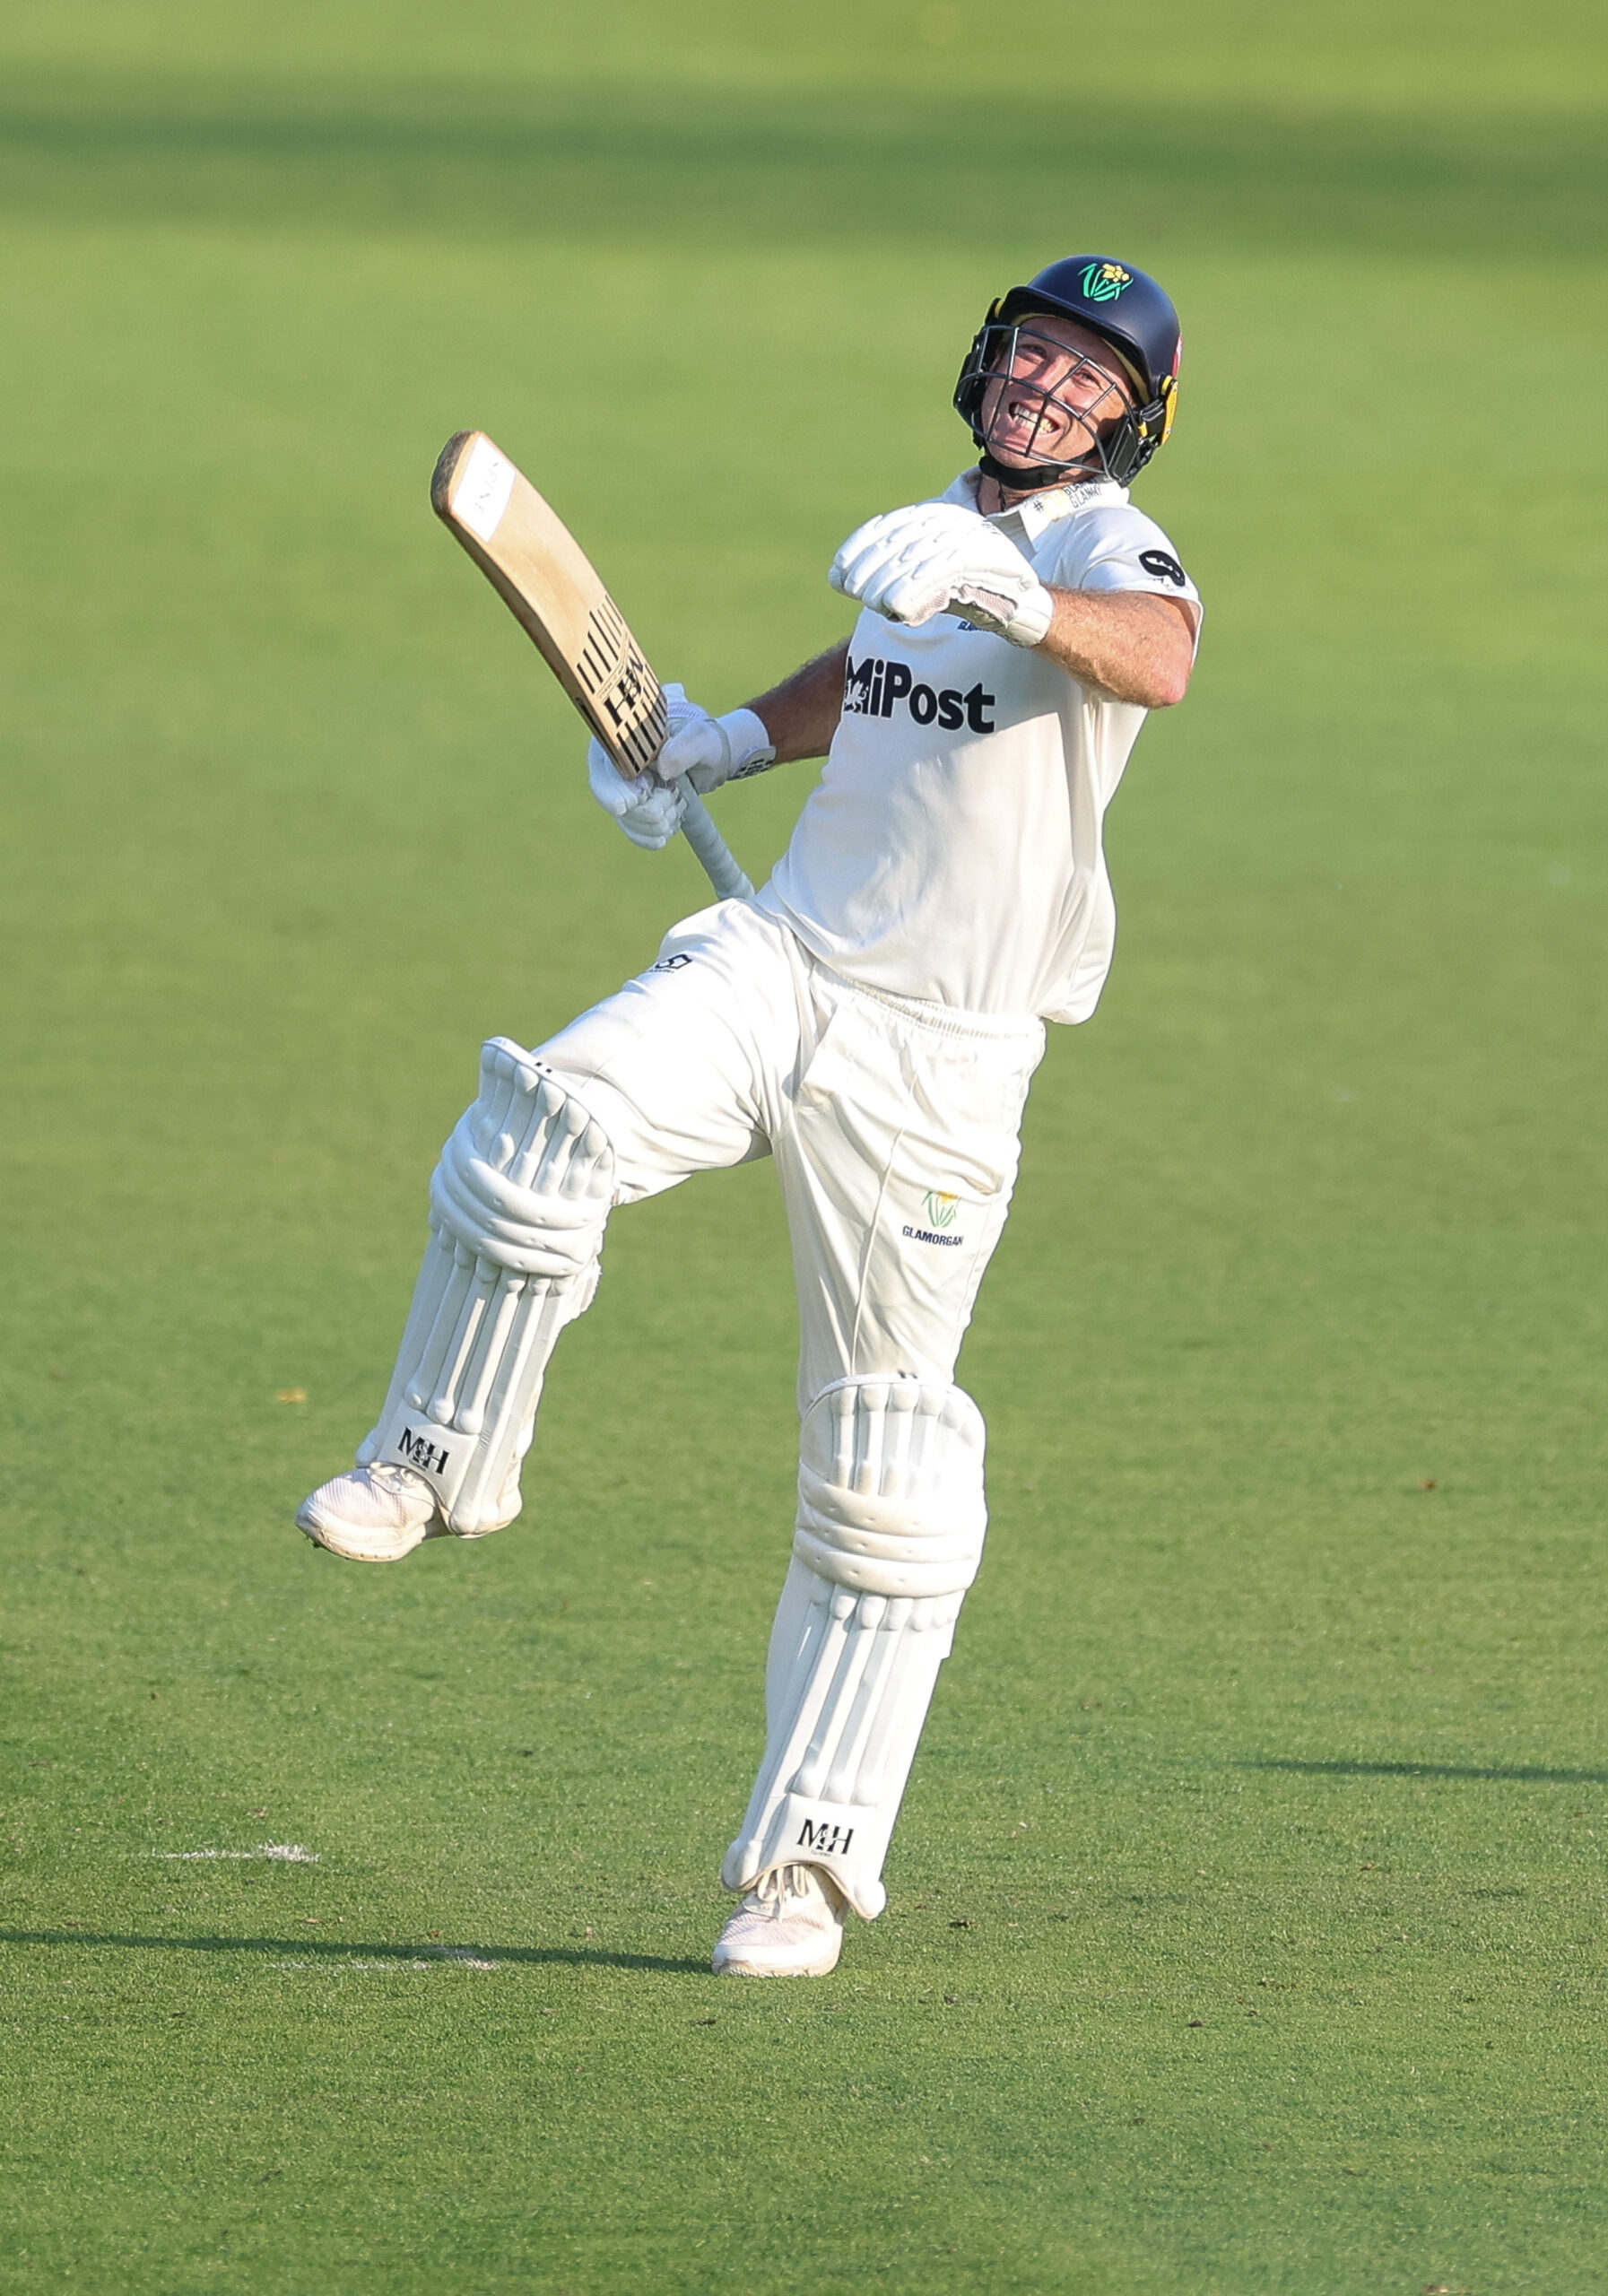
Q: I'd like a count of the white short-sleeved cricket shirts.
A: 1